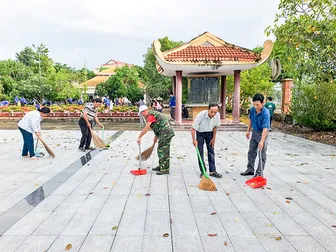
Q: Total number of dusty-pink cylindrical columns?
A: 4